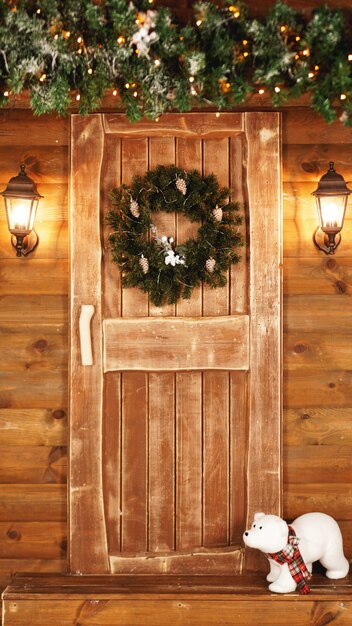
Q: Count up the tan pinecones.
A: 5